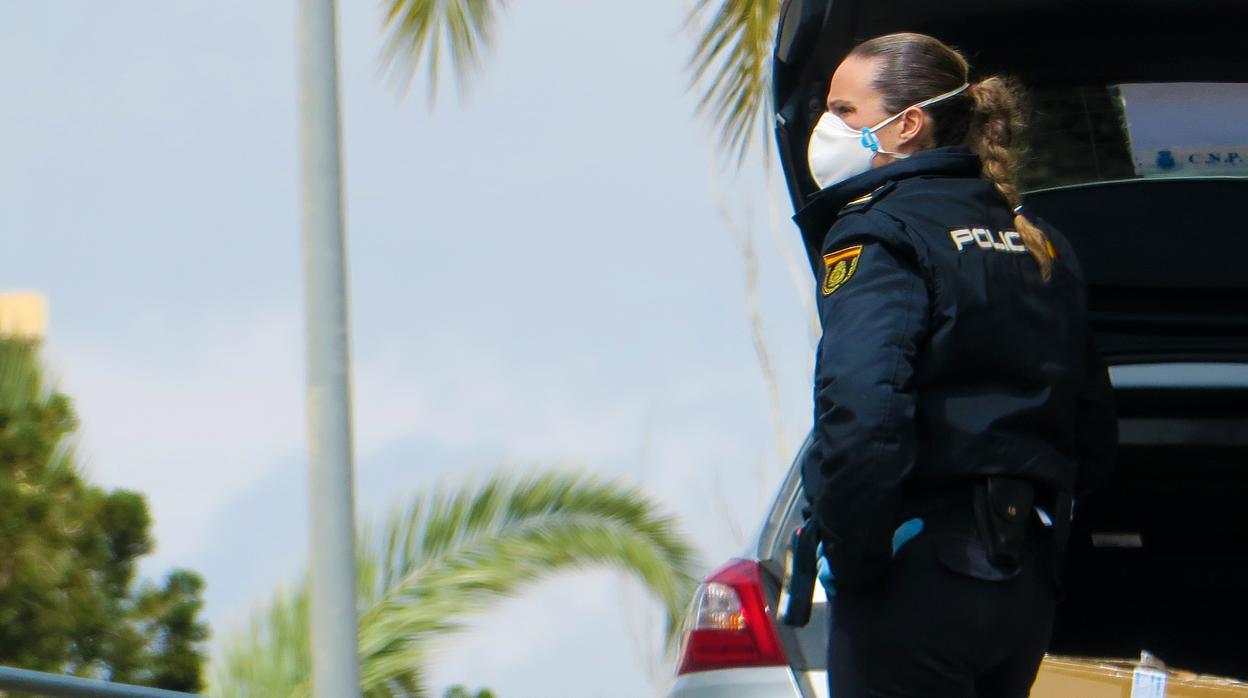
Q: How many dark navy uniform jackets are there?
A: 1